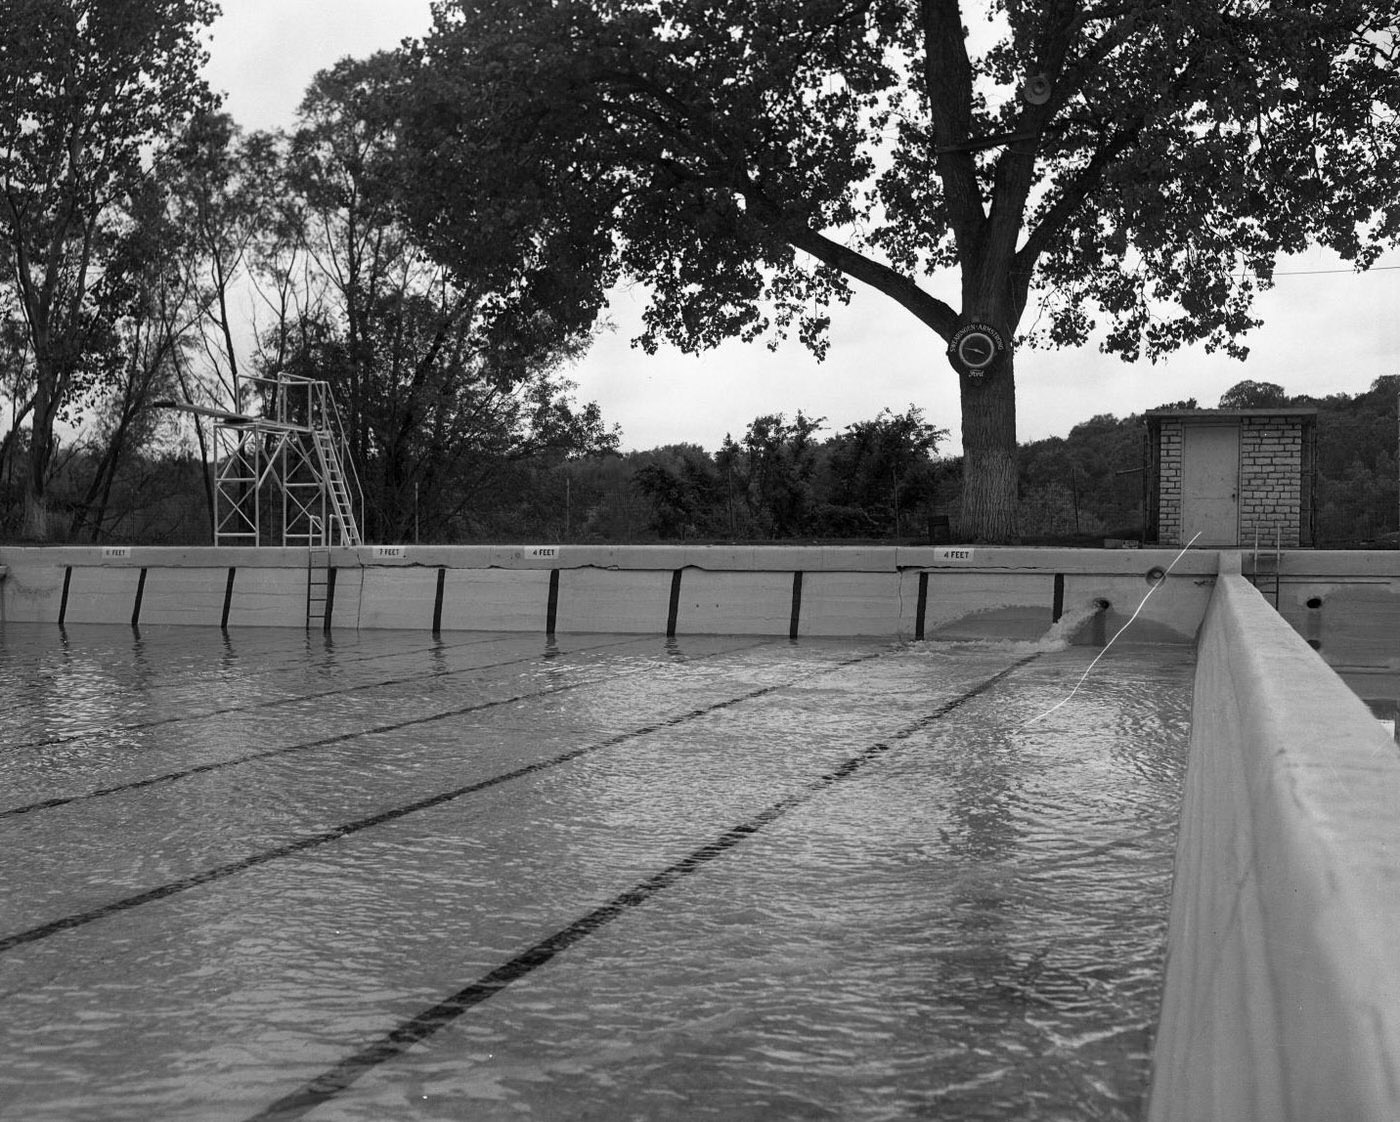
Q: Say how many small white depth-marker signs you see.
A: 4